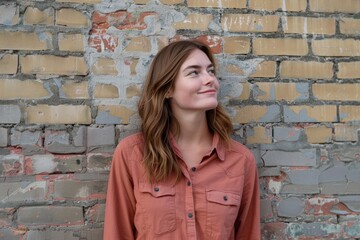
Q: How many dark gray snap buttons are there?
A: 5